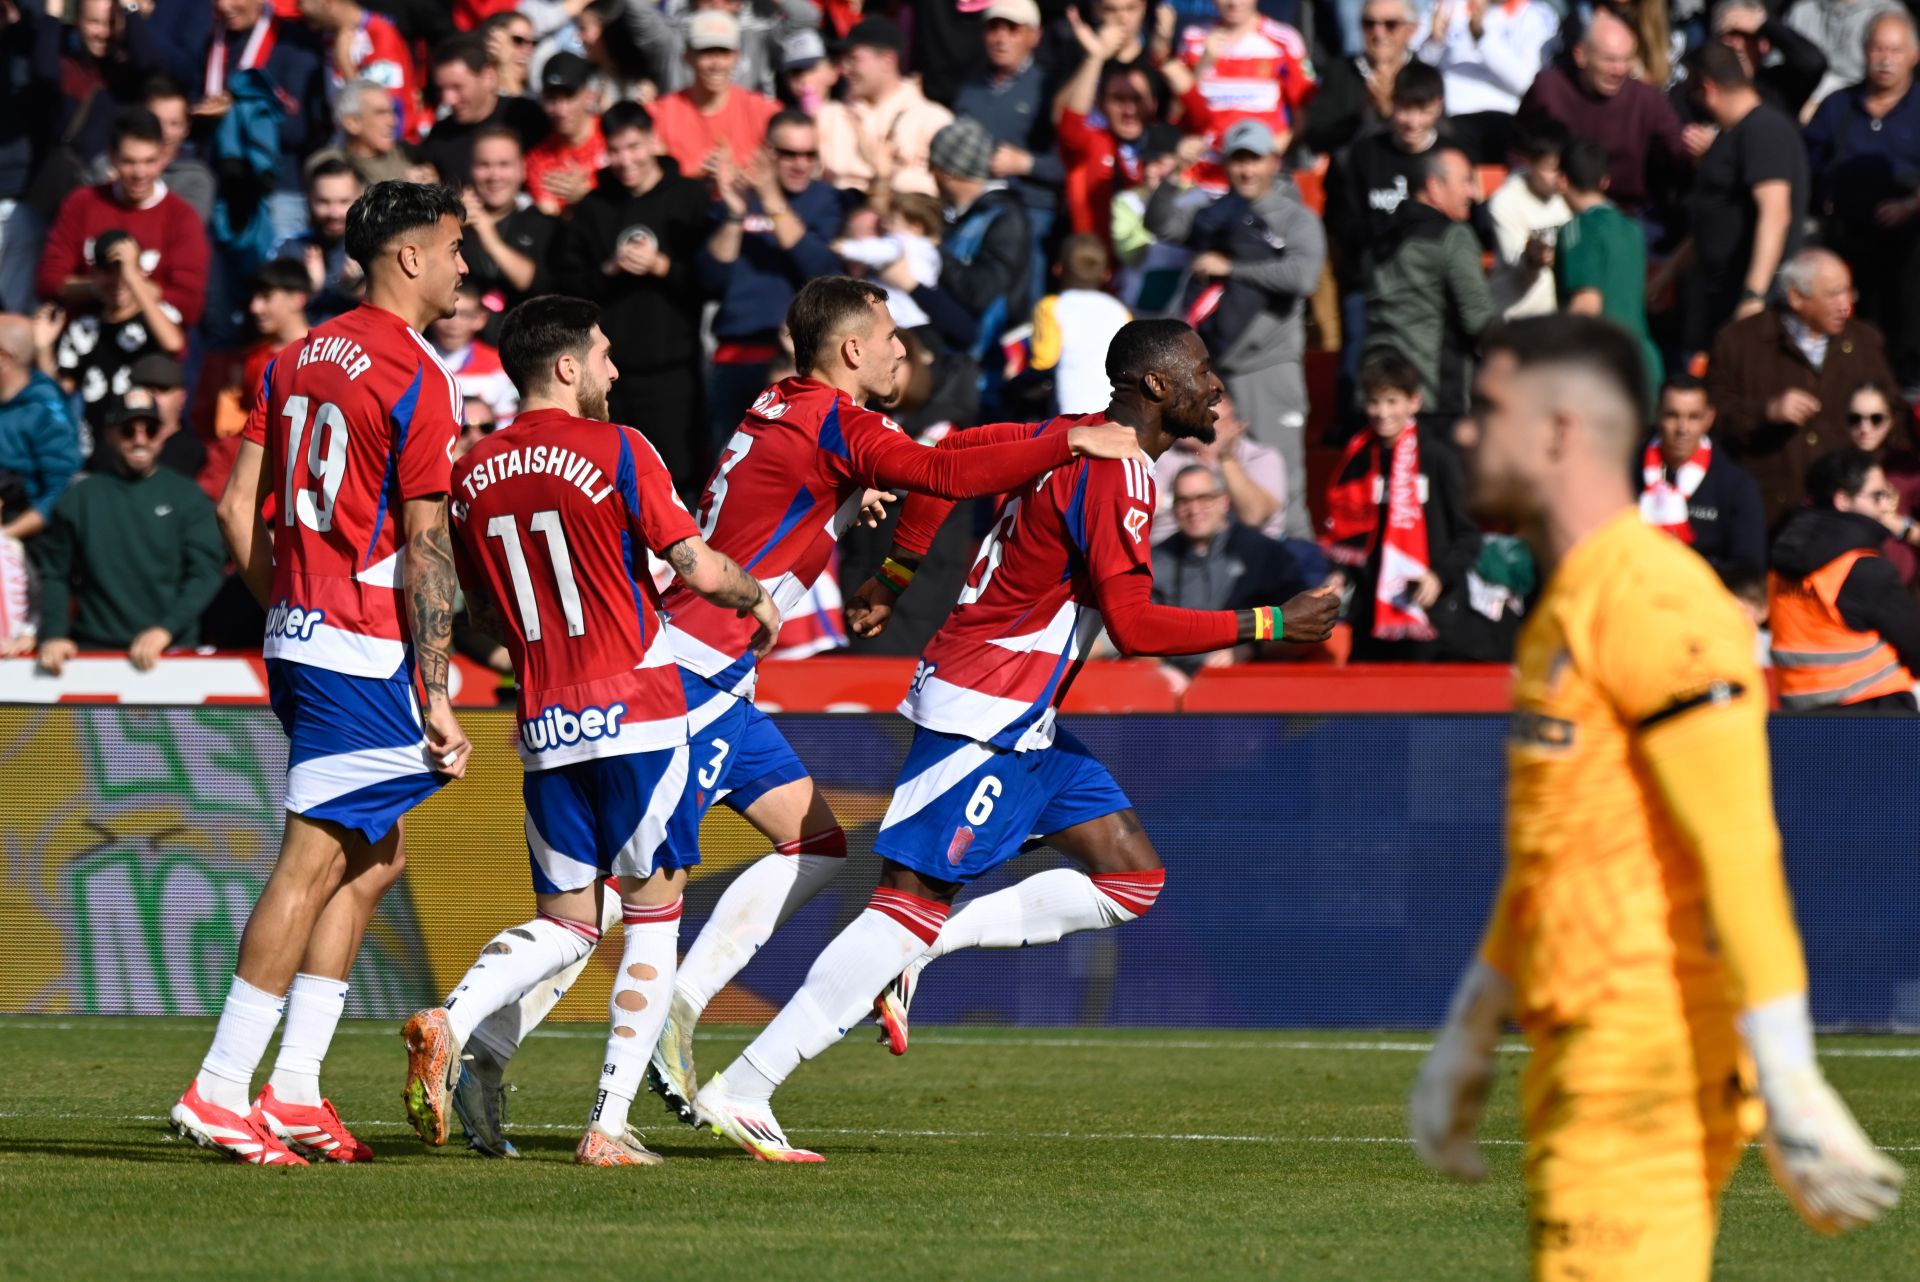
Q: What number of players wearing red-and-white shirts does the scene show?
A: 4